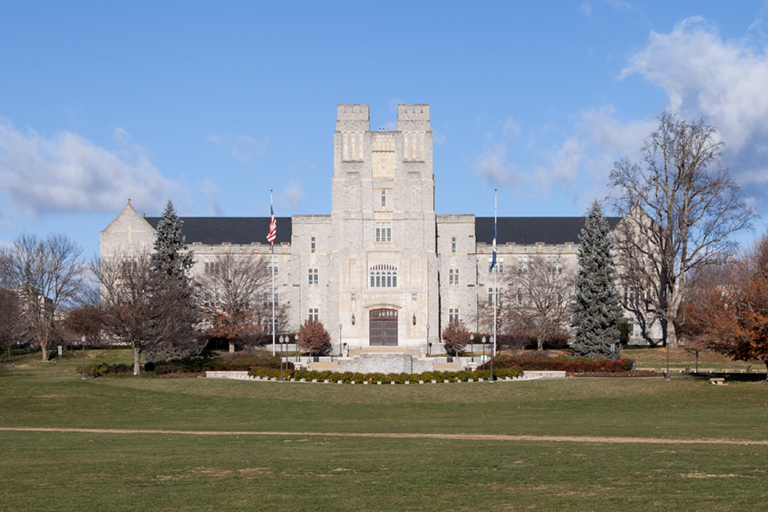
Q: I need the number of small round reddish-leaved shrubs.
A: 2